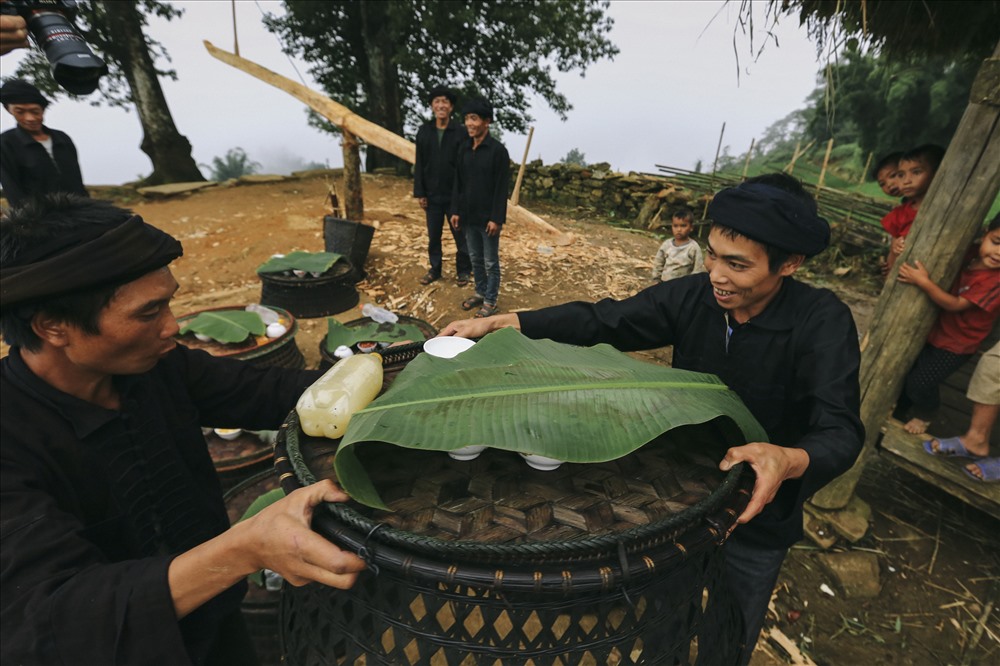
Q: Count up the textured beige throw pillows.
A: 0